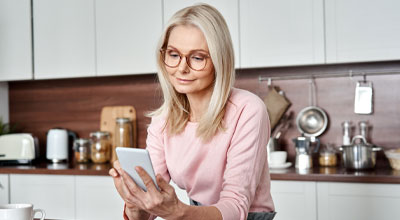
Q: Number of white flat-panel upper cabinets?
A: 6